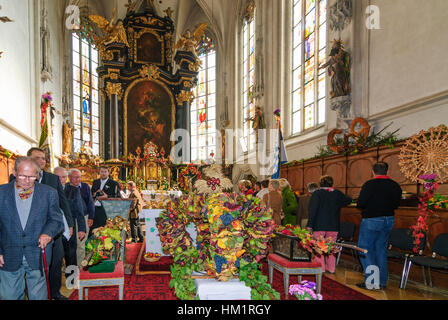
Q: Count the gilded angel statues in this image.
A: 2